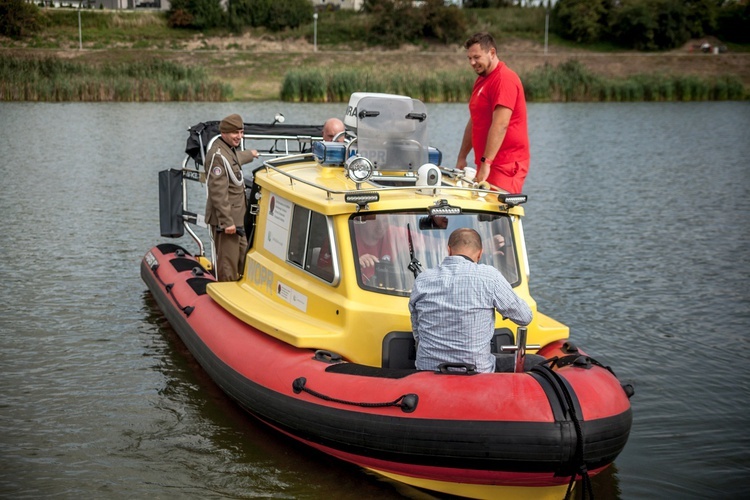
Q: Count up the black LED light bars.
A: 3